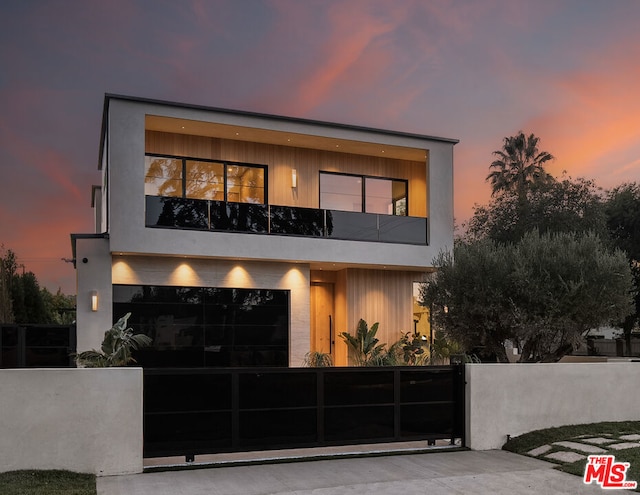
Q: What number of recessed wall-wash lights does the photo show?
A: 4